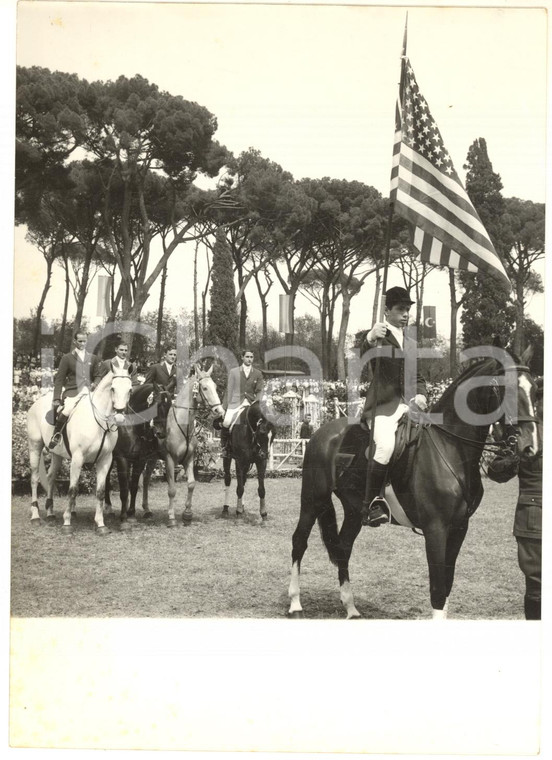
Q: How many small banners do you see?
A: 3